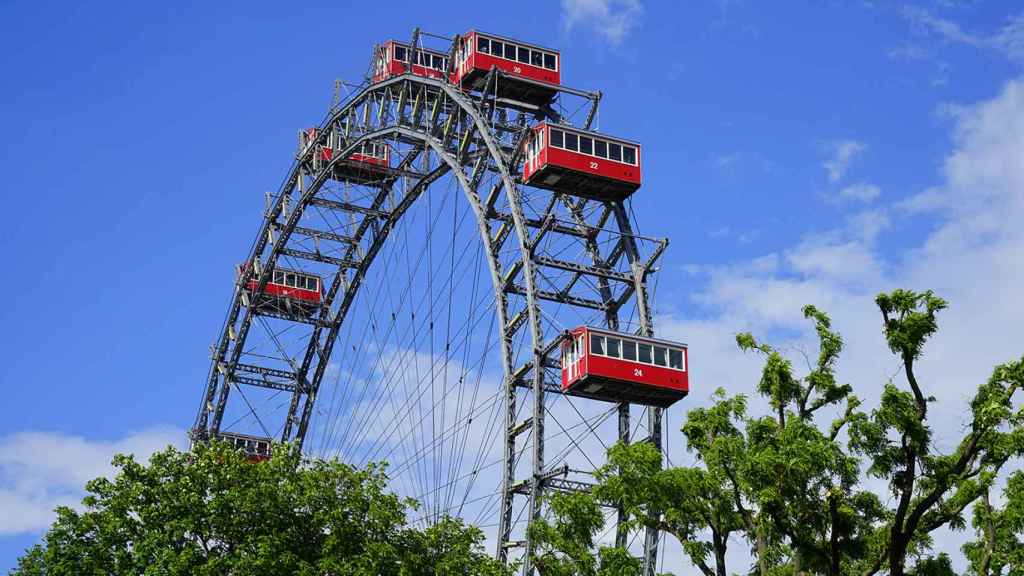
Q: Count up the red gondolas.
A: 7